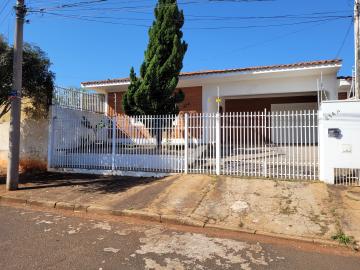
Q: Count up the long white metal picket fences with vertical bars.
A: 1